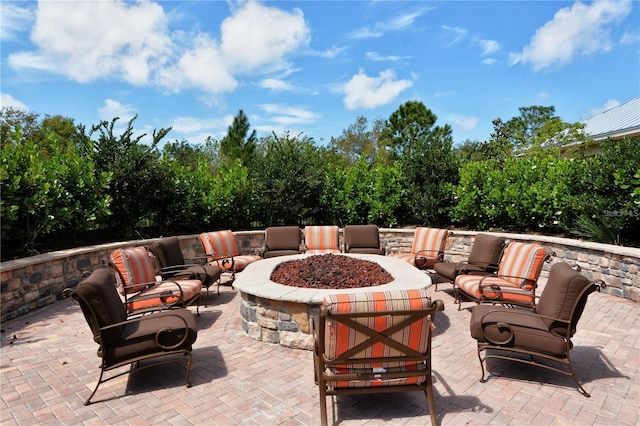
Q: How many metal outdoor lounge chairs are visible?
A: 12